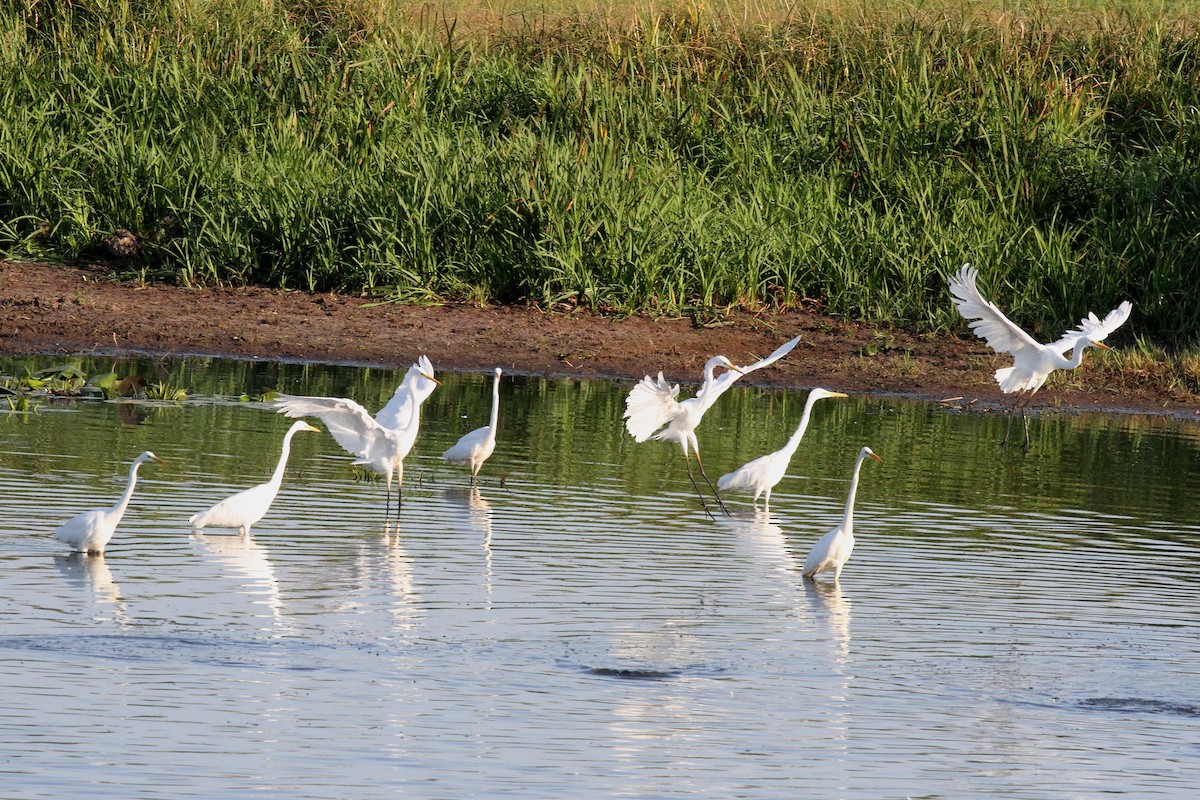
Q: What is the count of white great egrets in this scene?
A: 8